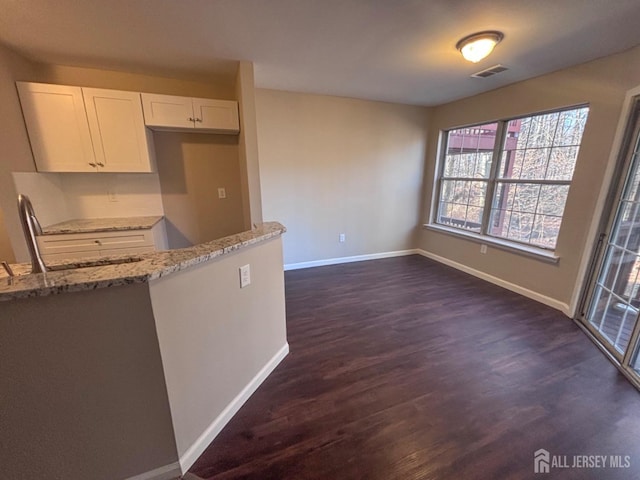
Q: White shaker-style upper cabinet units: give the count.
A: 2